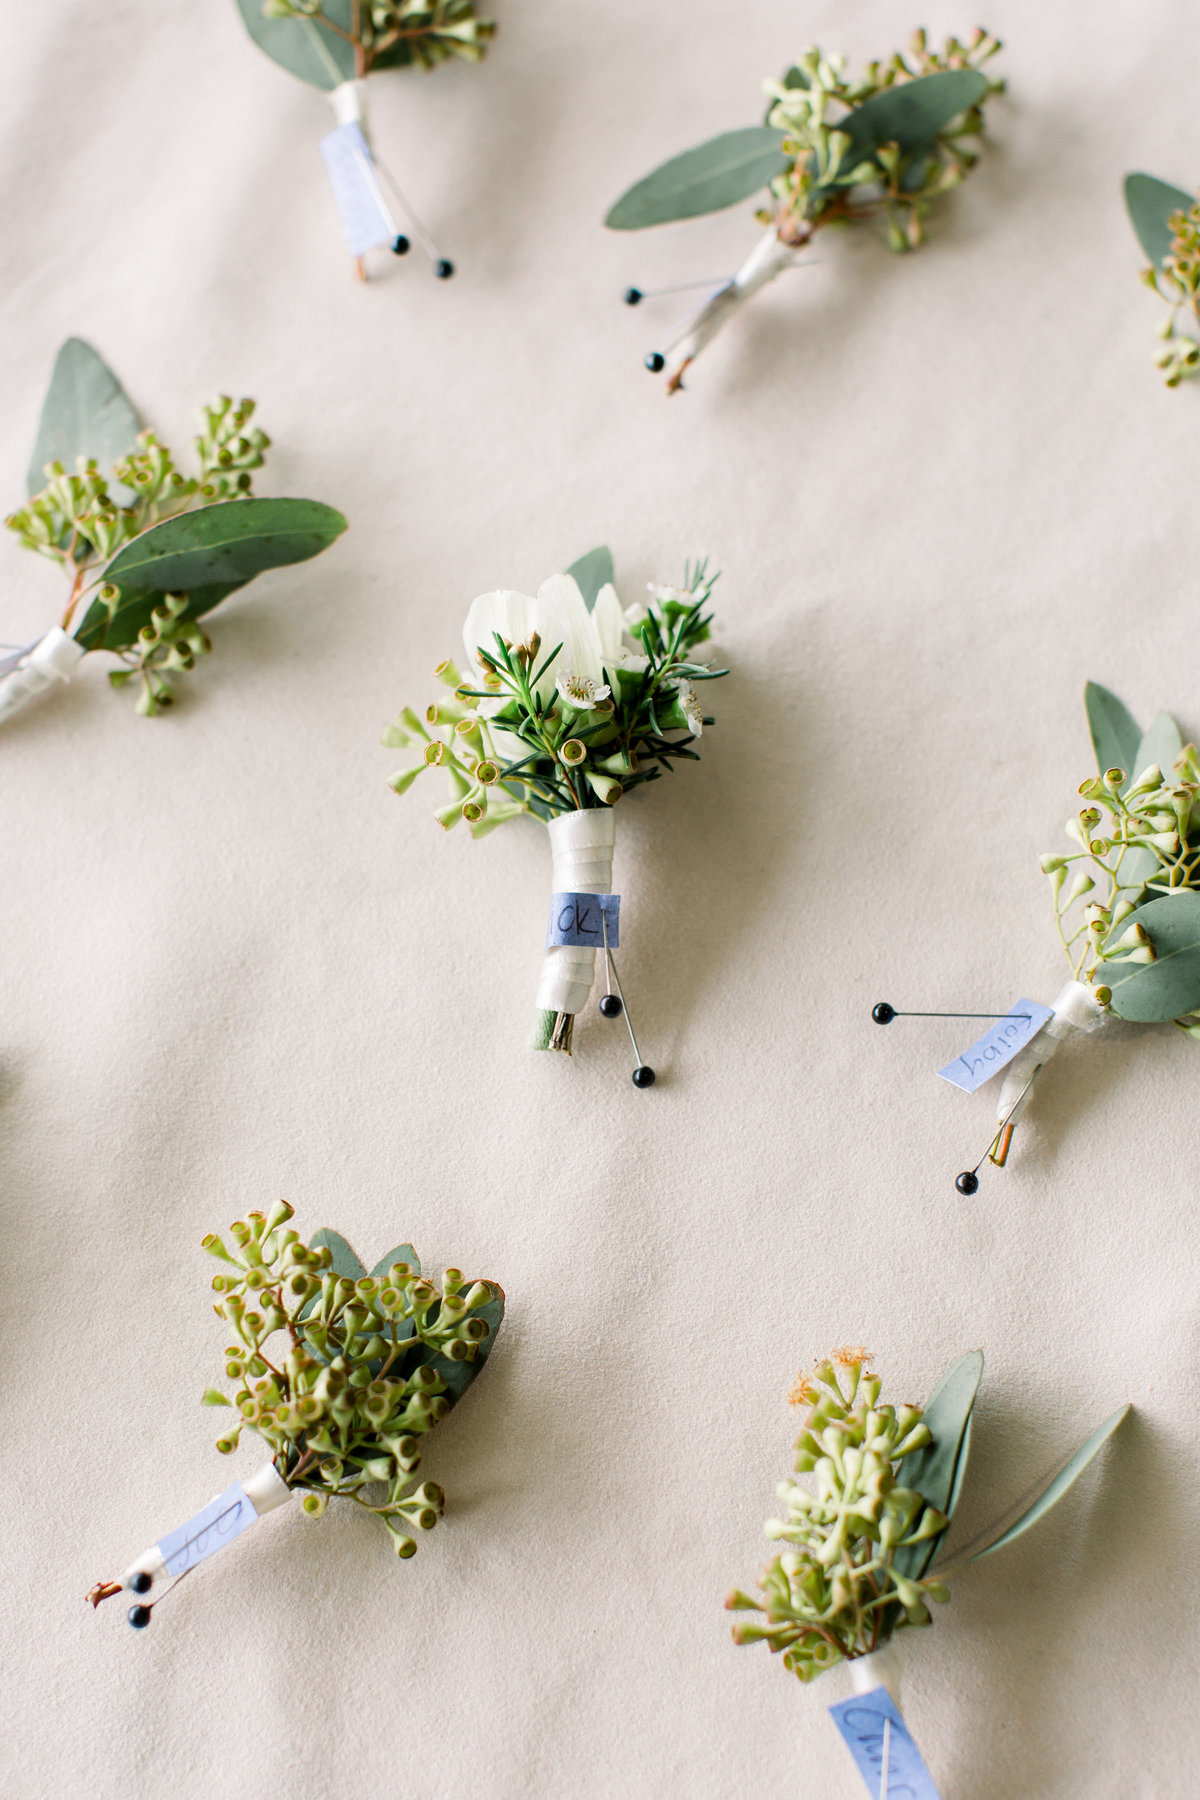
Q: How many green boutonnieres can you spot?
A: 7